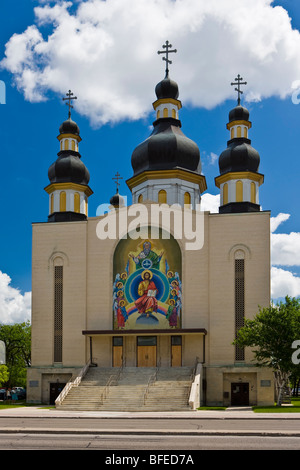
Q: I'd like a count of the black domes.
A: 7